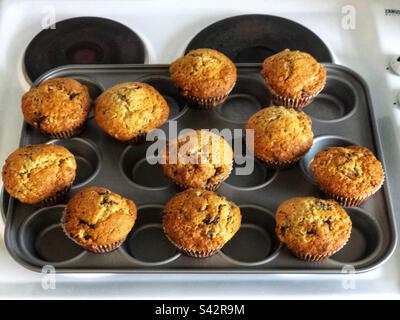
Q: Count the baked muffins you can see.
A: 11